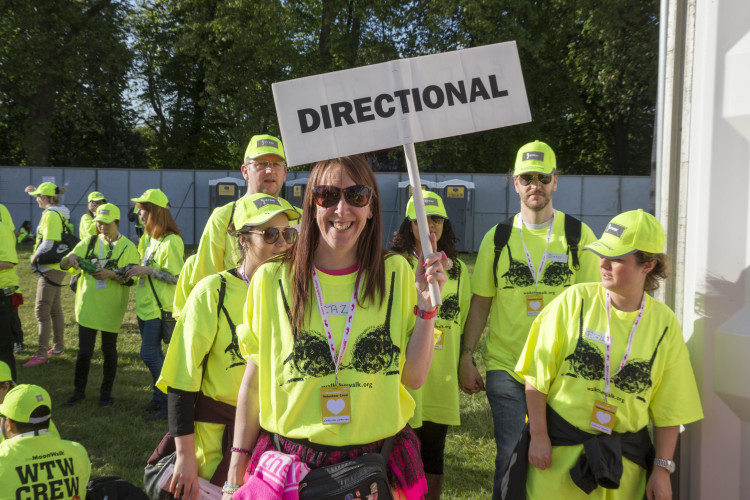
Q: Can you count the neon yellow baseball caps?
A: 11